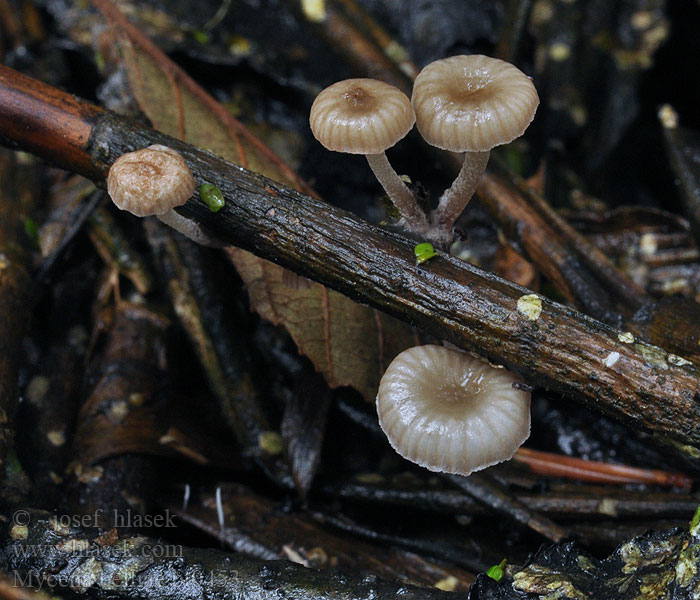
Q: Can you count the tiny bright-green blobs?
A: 3